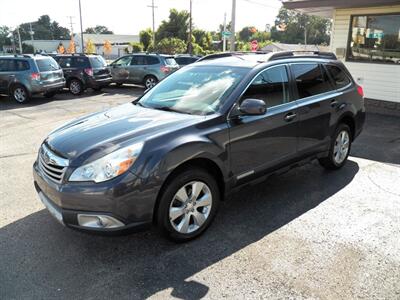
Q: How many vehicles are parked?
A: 5